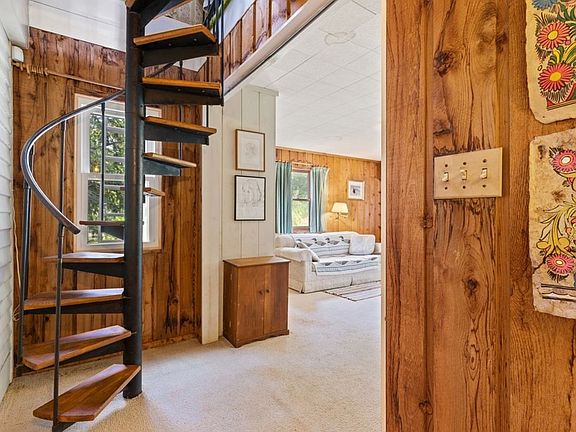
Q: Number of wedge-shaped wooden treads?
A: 11